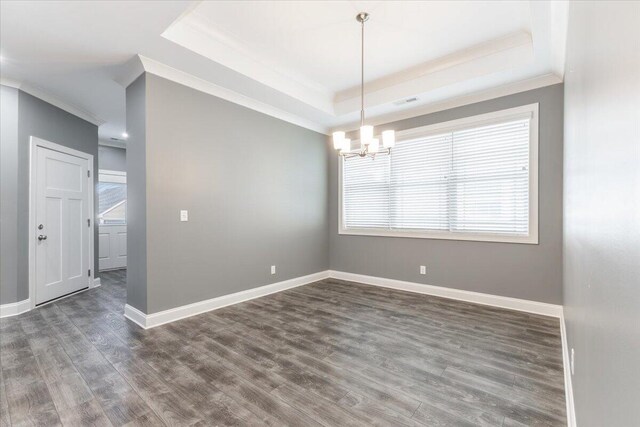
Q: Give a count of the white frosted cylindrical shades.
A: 5